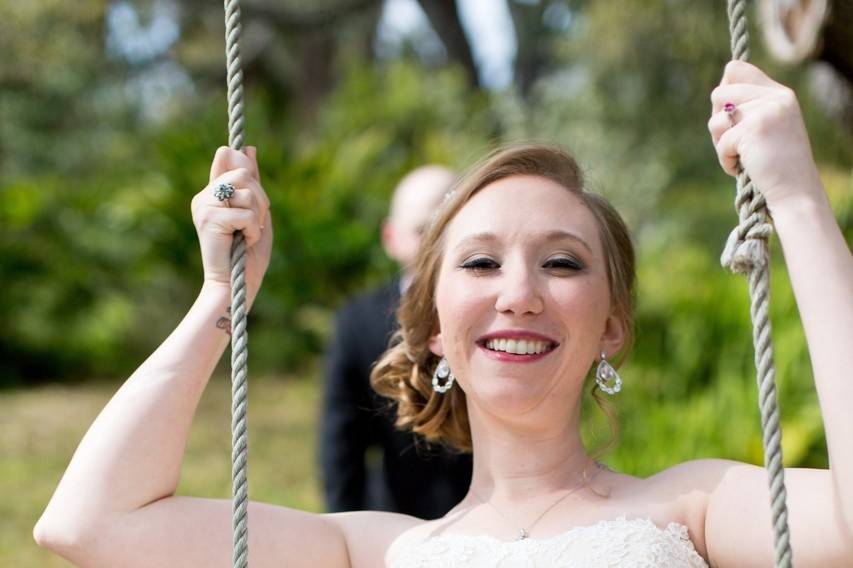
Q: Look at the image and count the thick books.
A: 0